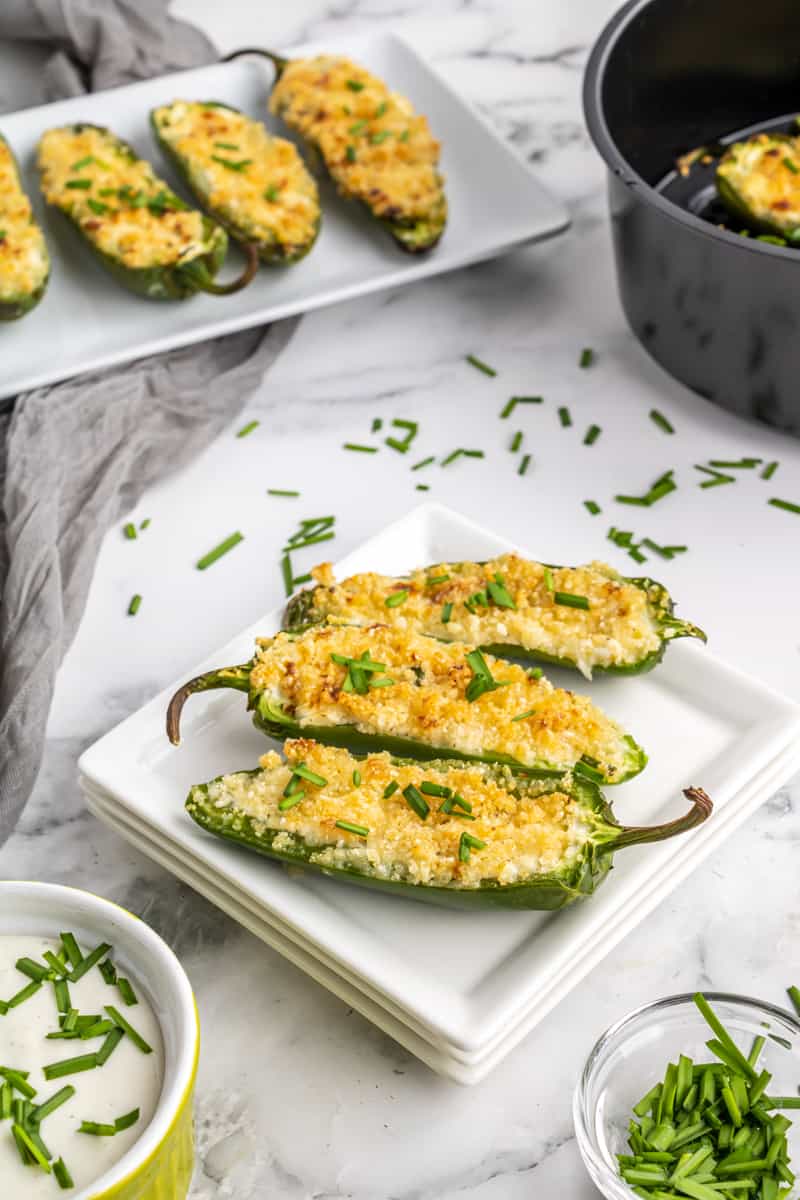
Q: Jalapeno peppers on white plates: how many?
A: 7